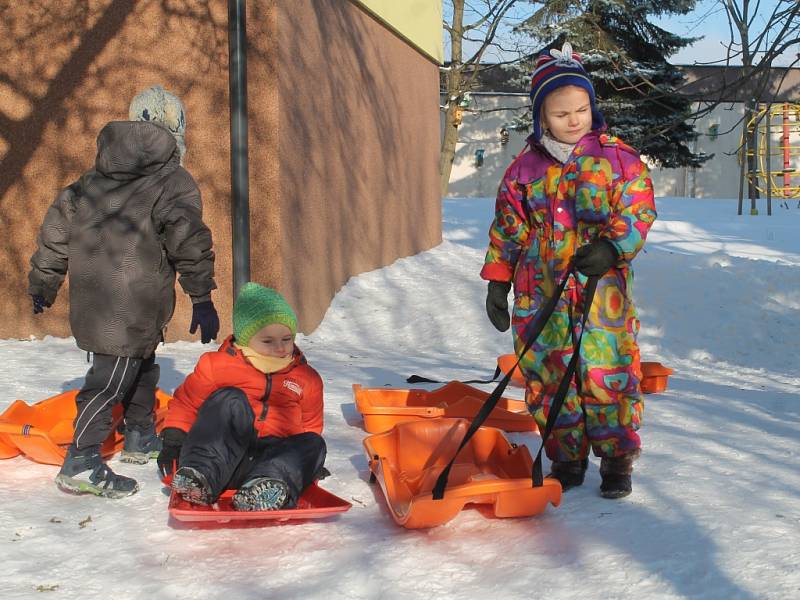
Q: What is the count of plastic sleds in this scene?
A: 5